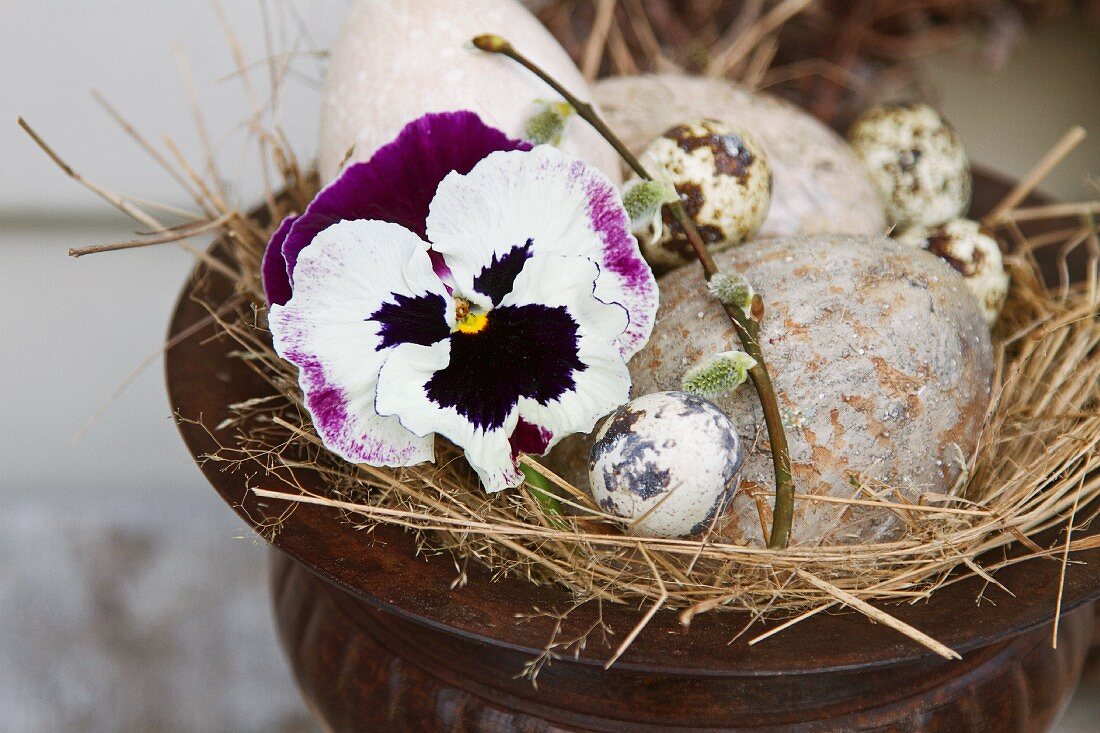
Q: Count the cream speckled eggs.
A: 4